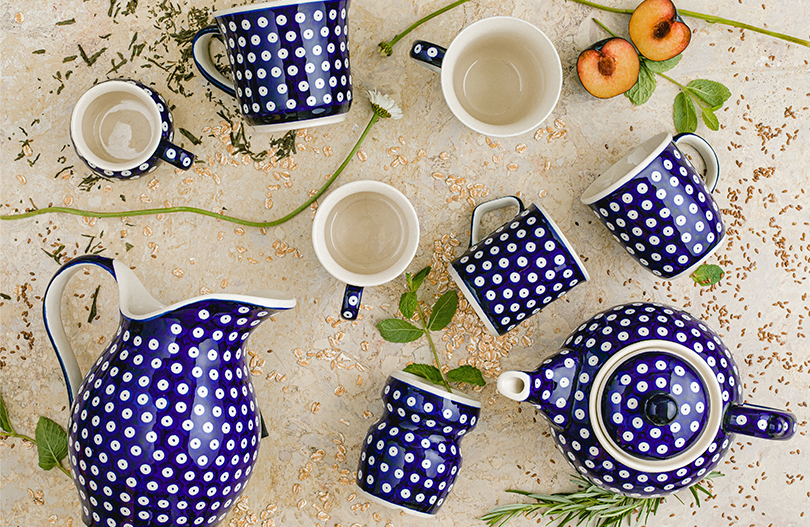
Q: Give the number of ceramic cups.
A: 6